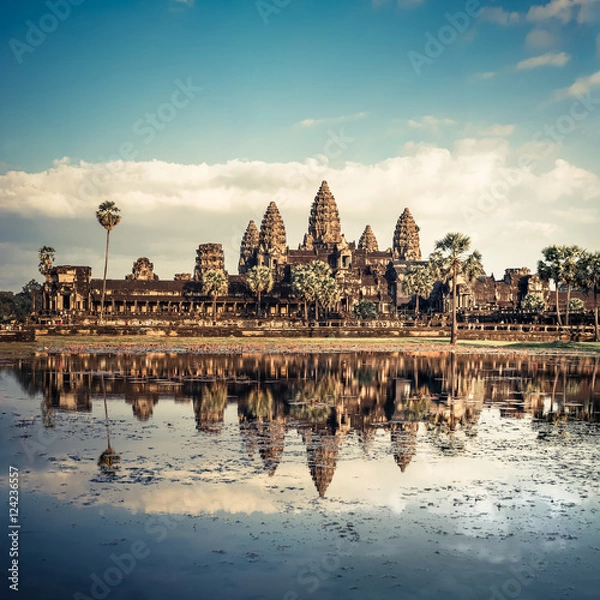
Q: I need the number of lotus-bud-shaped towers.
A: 5